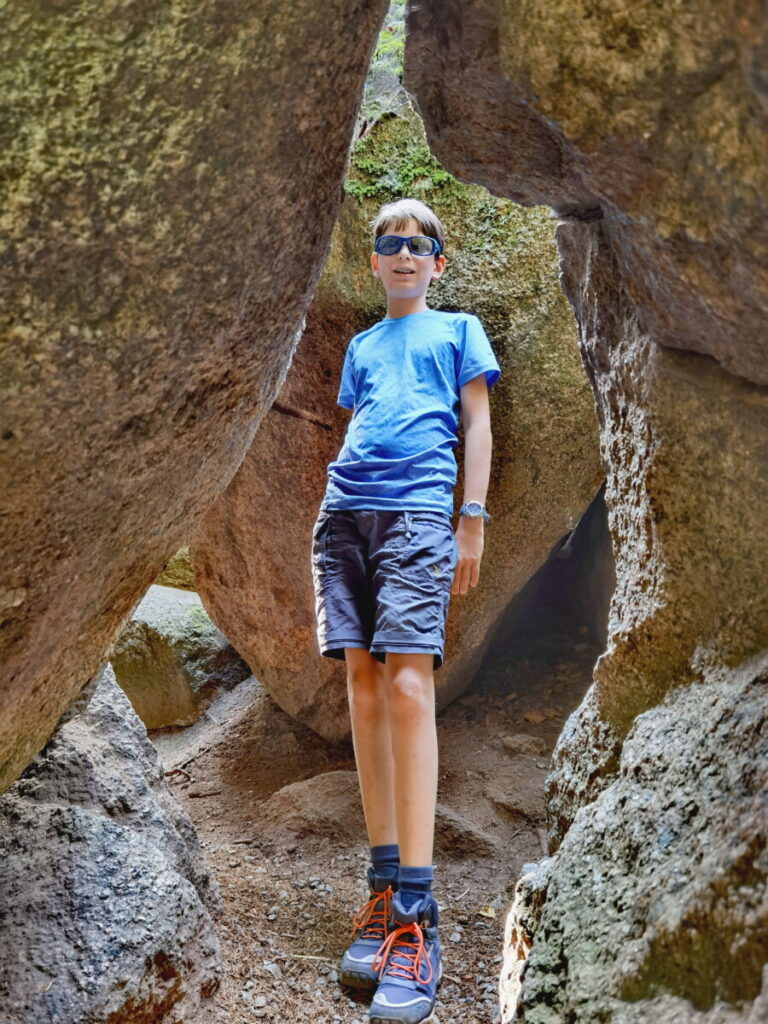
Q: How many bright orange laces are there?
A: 2